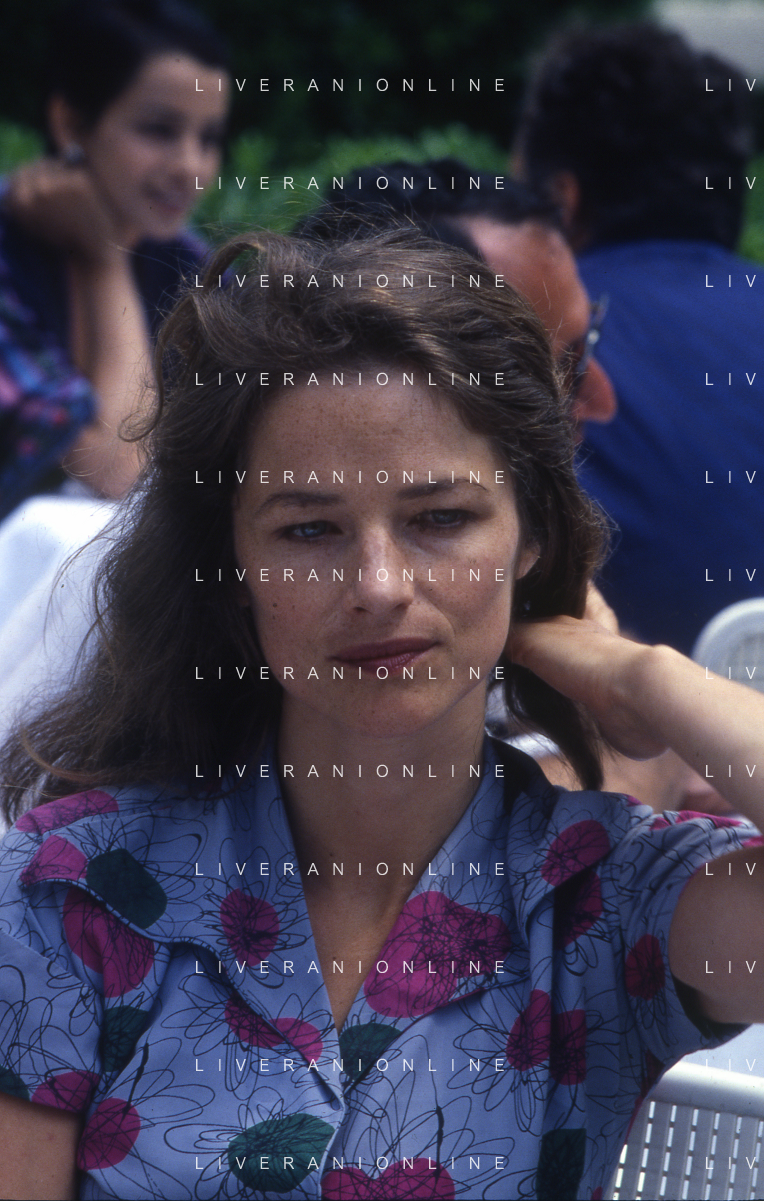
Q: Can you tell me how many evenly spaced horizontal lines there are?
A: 12